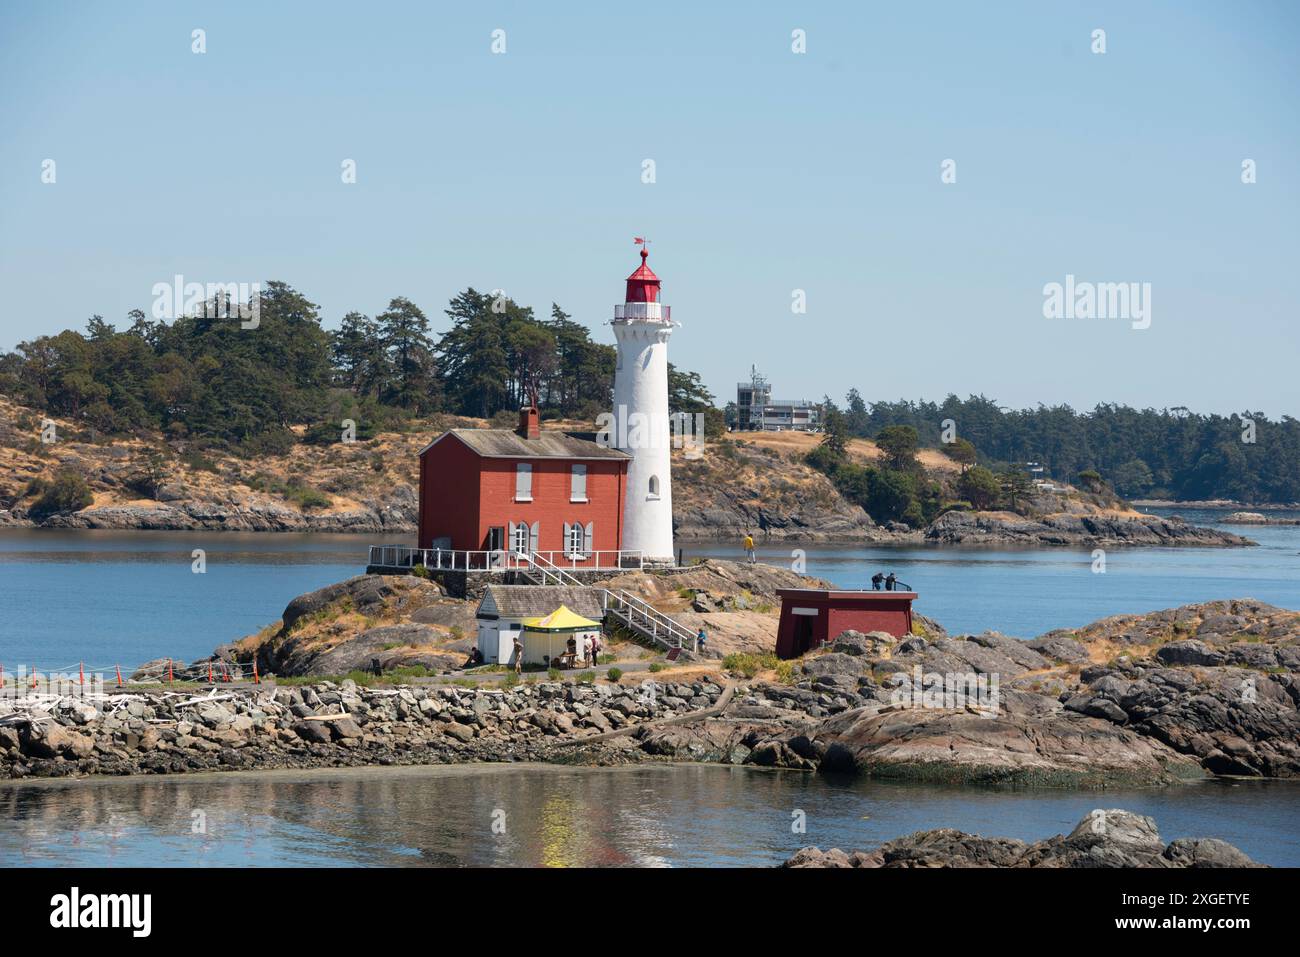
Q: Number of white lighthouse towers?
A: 1